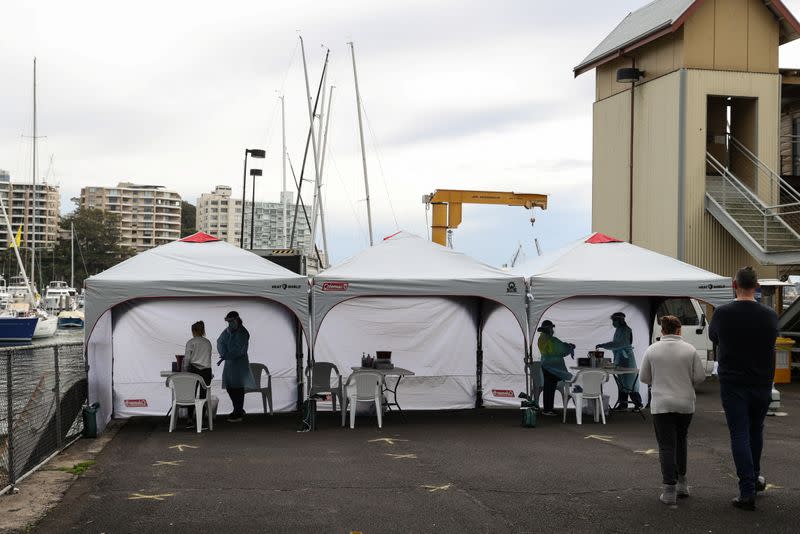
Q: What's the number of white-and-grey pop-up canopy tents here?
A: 3